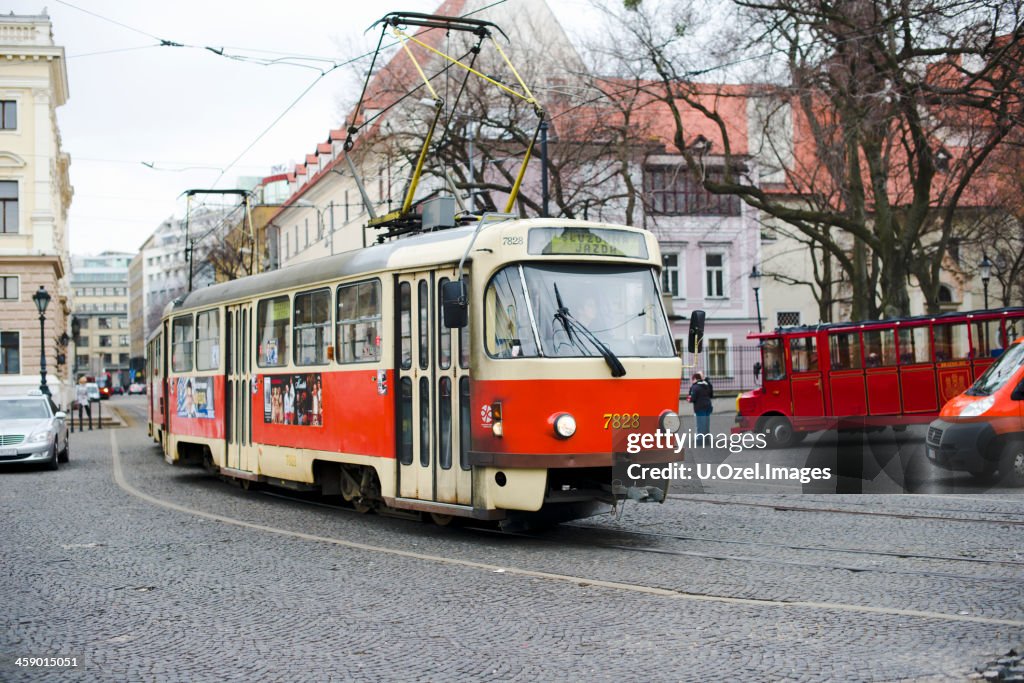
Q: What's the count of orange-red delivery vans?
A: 1